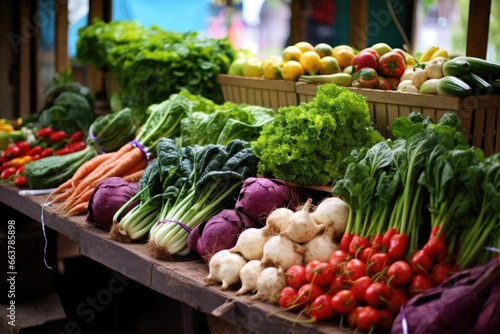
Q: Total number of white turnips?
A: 9